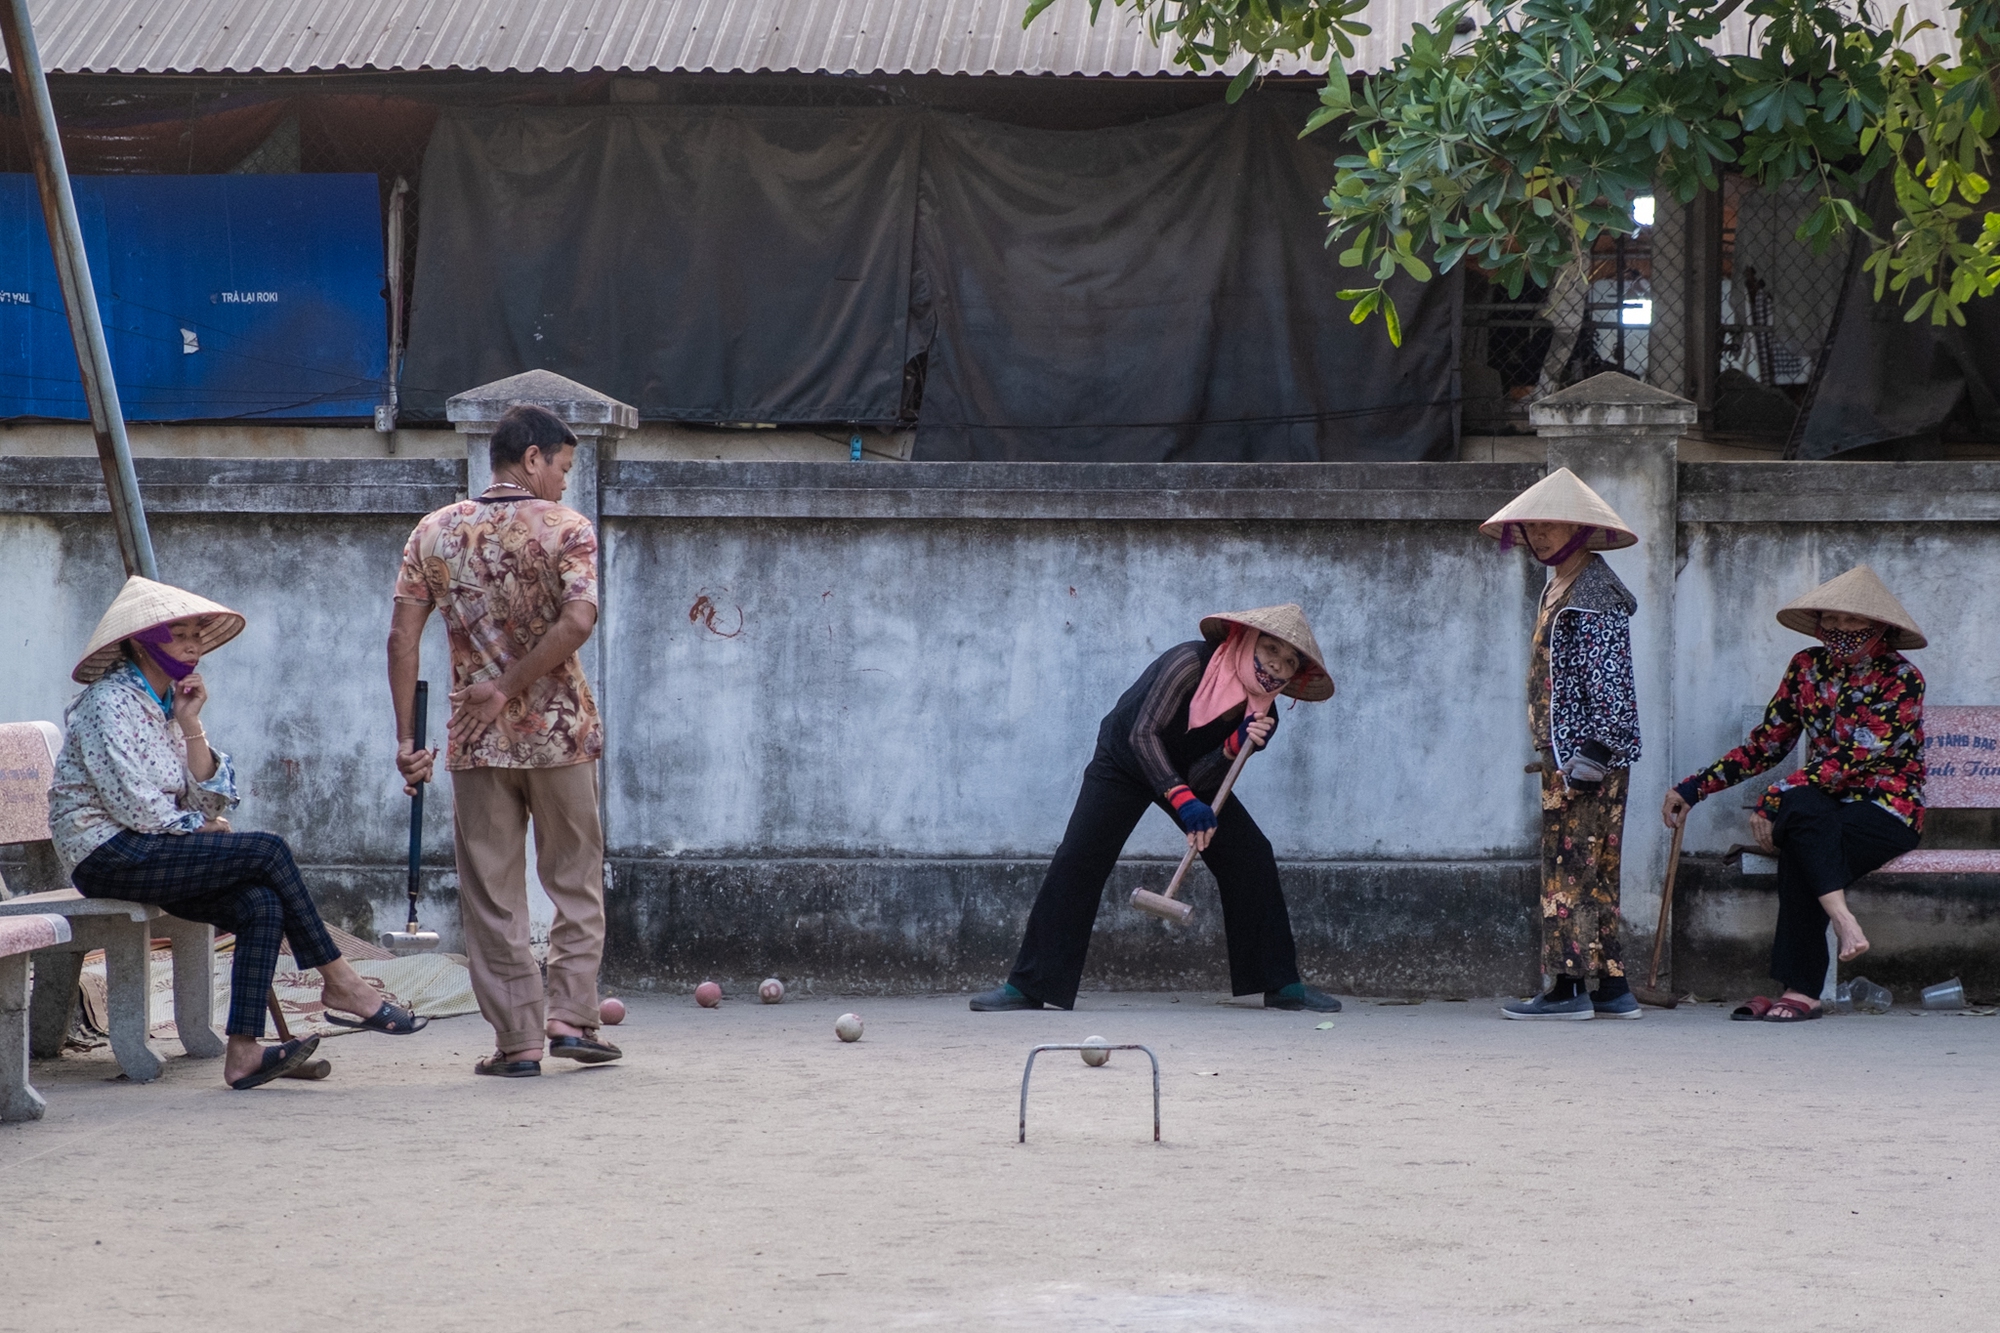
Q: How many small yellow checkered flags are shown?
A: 0